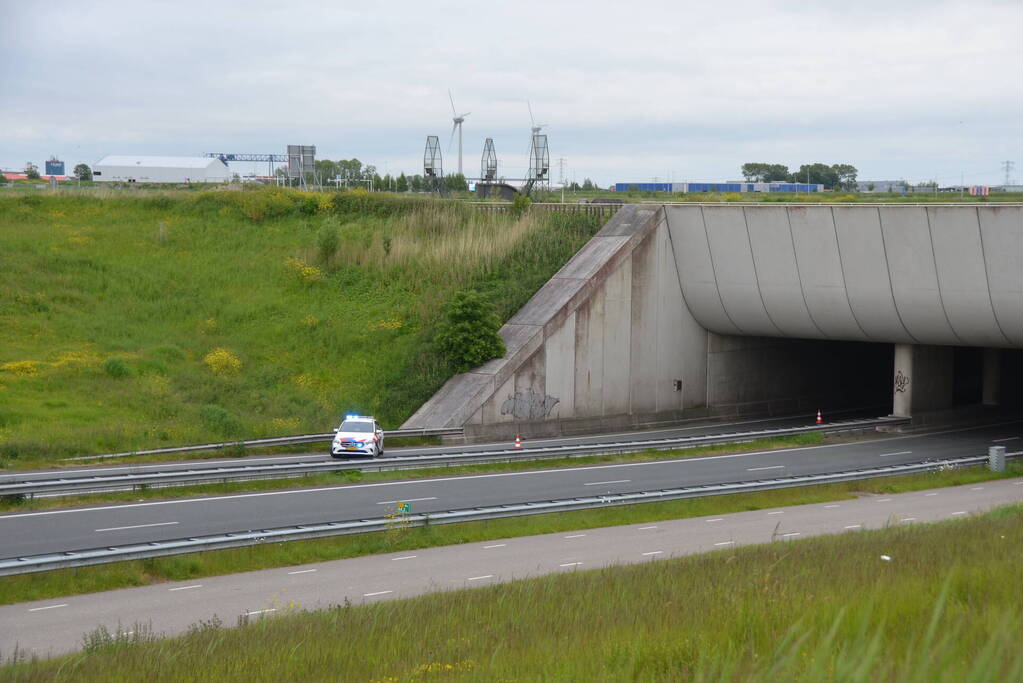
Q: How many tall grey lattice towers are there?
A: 3